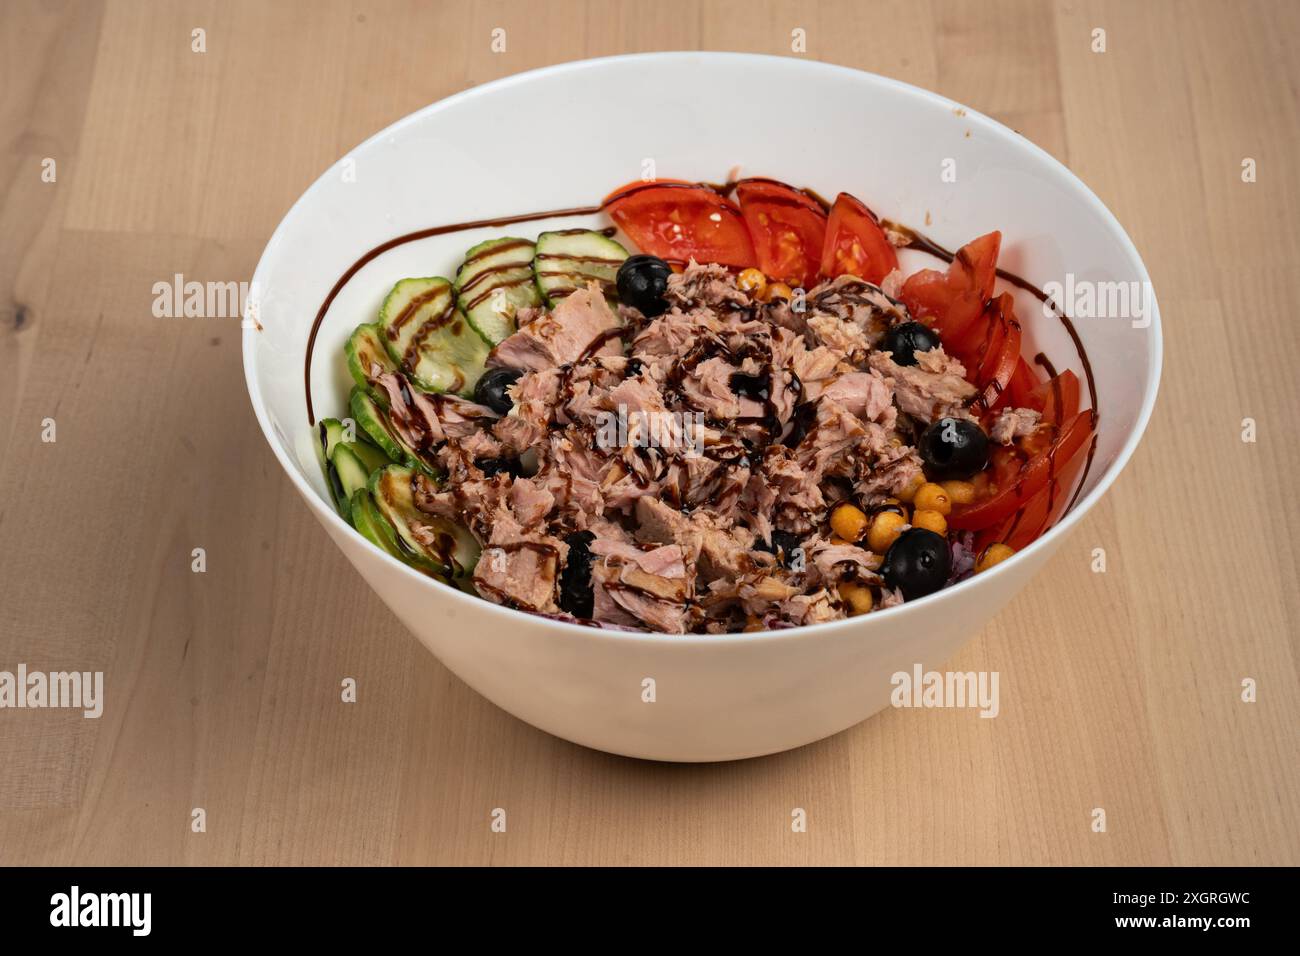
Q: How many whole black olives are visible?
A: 5